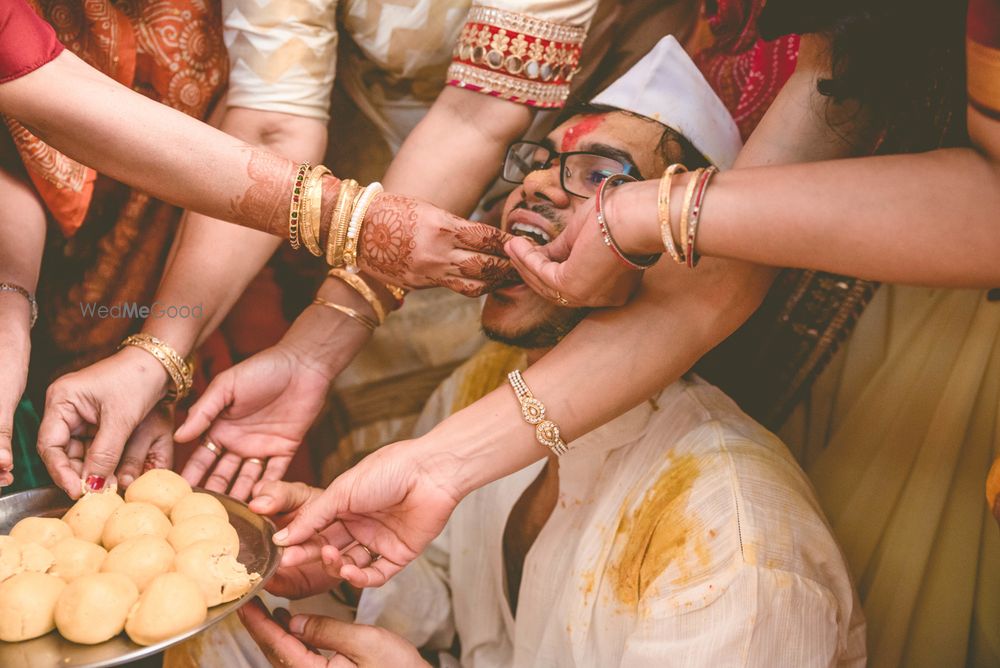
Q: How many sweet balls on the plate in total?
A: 13